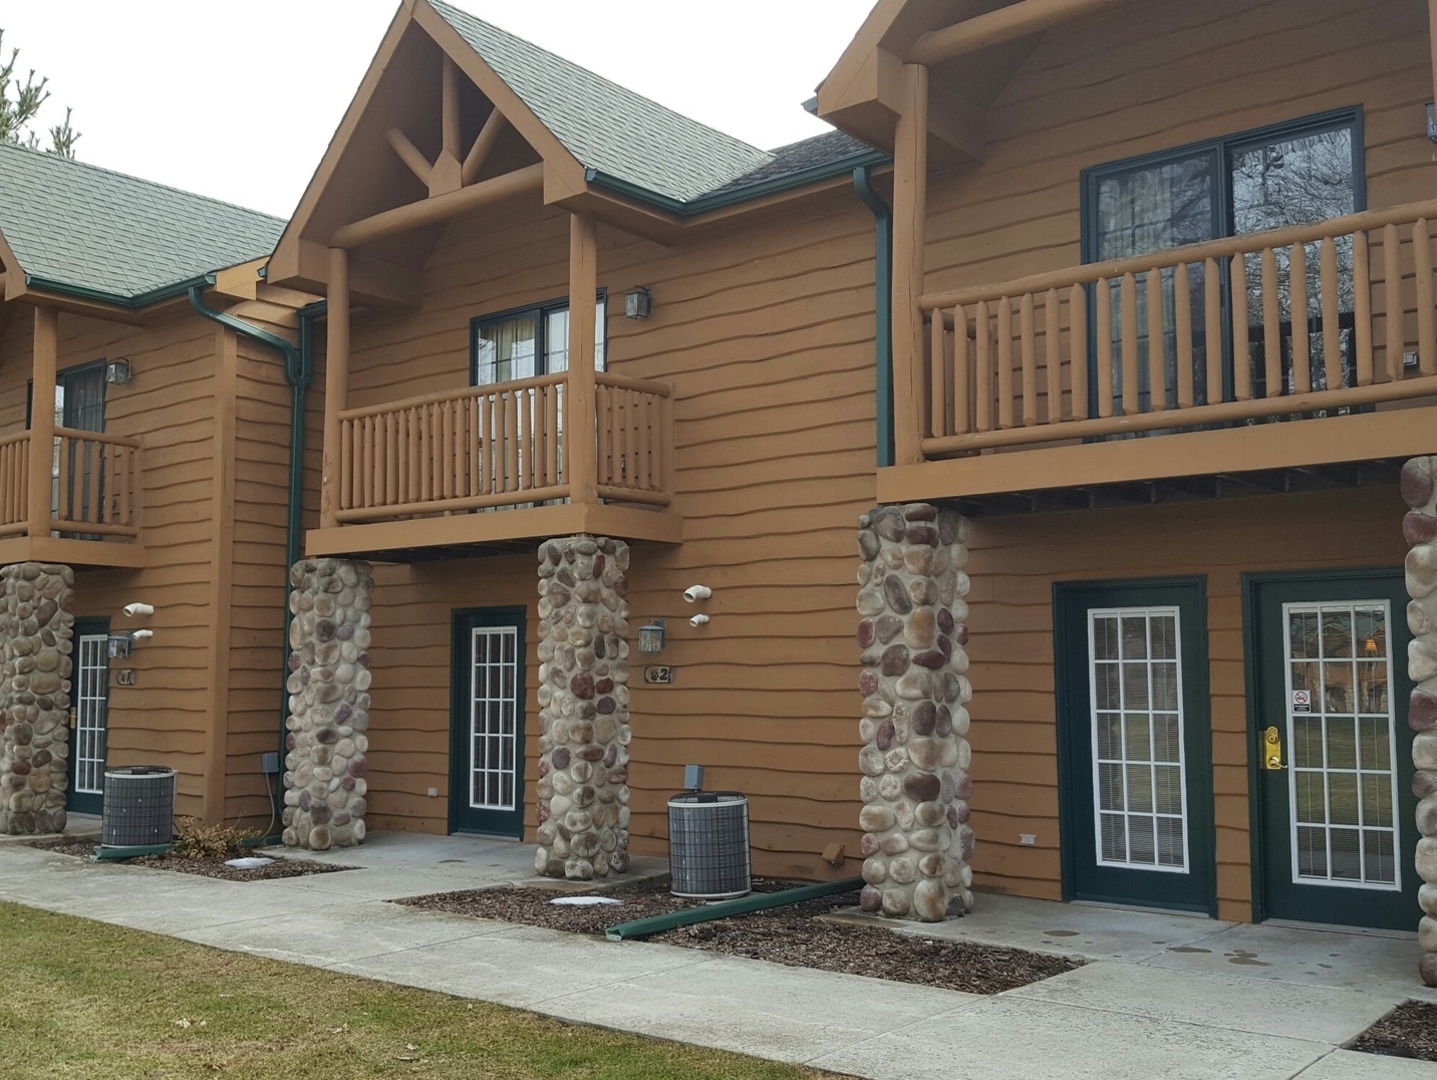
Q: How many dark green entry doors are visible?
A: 4